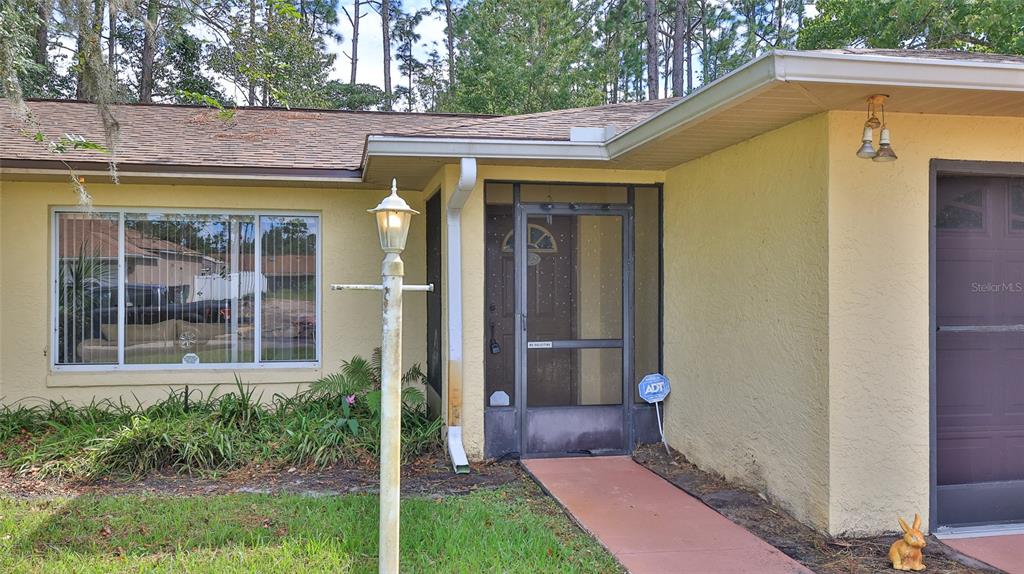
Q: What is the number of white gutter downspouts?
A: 1